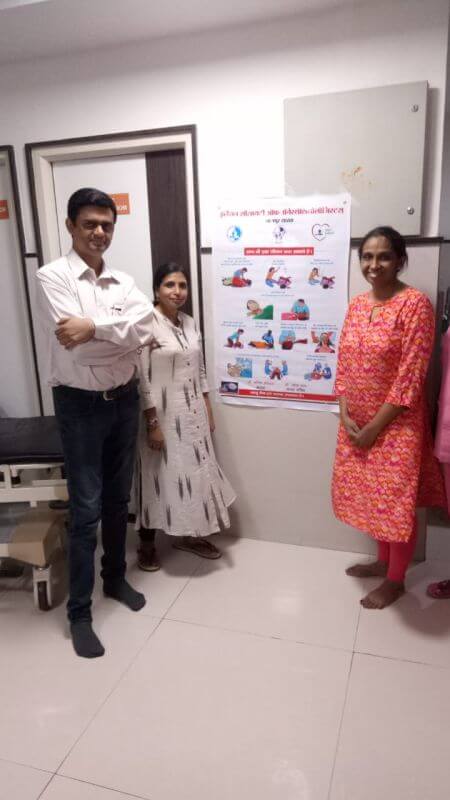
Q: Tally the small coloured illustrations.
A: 12